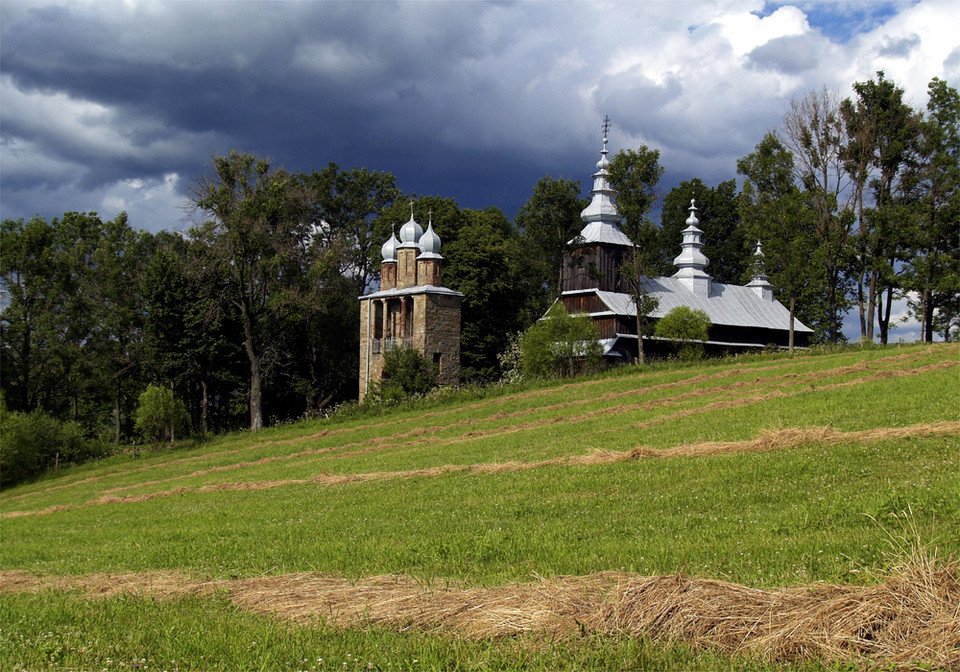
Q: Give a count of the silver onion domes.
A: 3